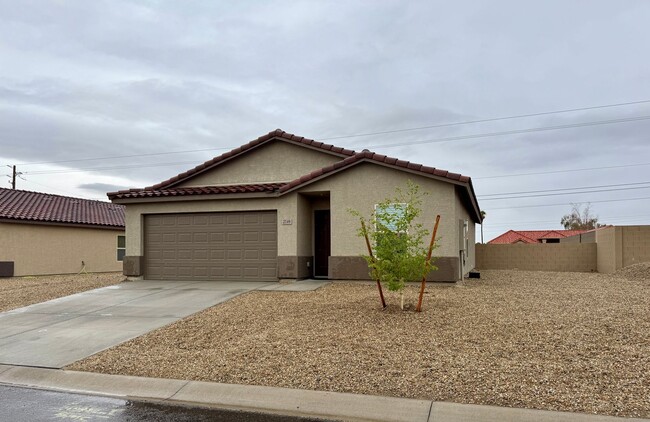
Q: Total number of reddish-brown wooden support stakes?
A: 2